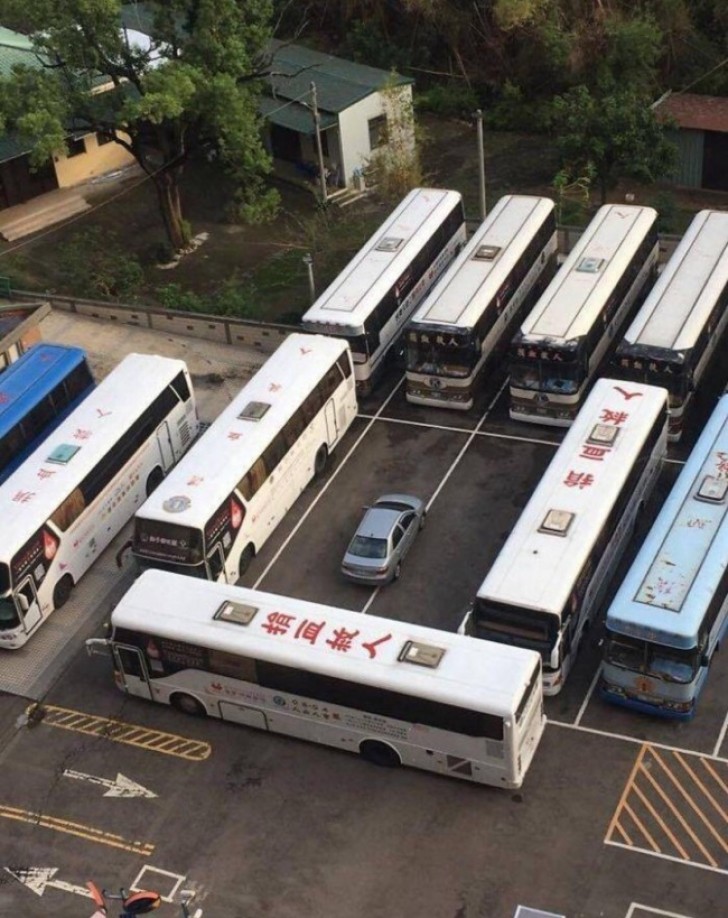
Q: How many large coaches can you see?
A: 10